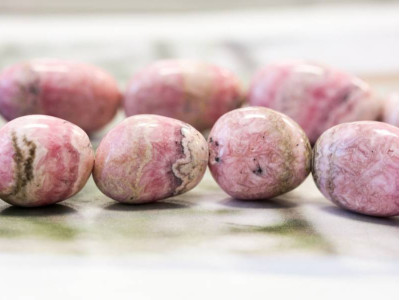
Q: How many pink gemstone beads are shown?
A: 8